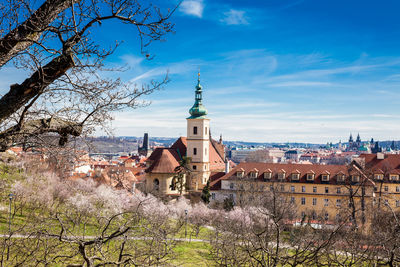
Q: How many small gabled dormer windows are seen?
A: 11